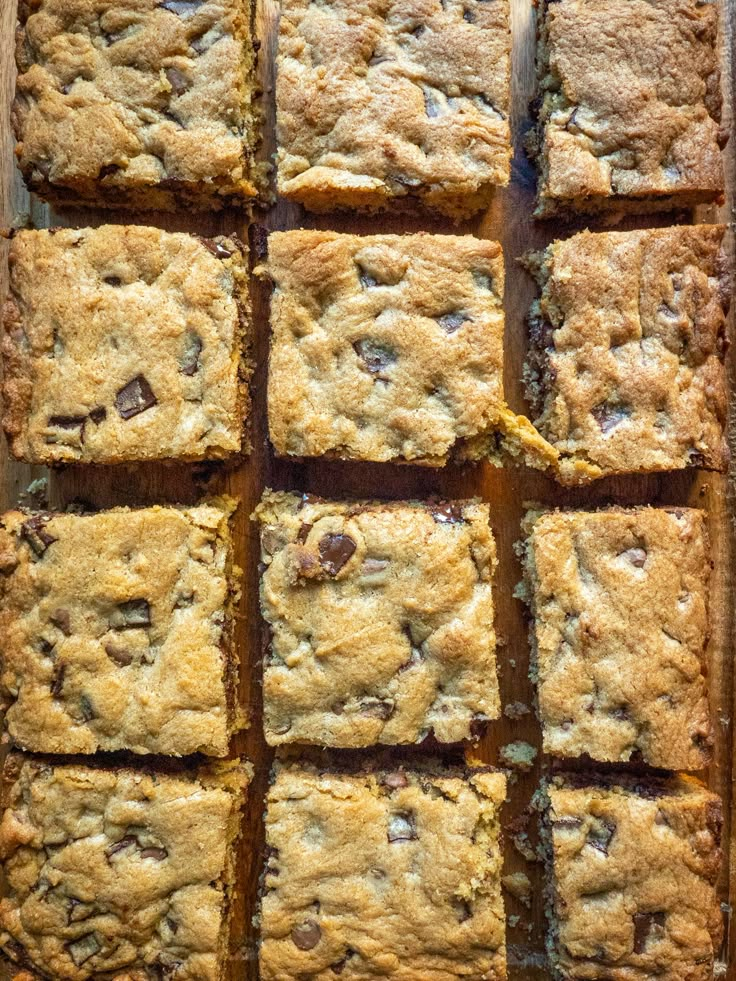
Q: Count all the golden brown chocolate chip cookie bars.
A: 12